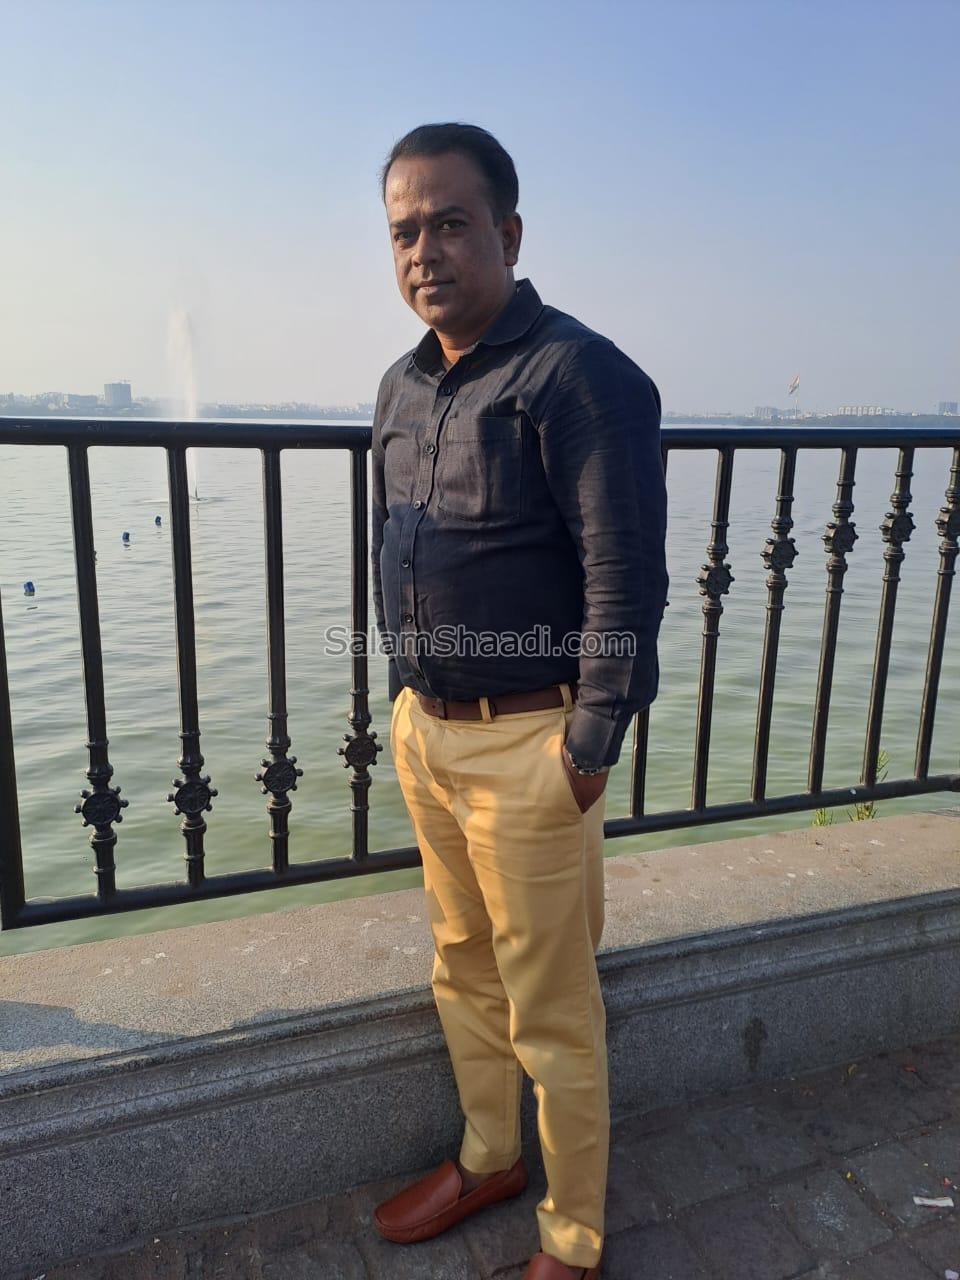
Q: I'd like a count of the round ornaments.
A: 9